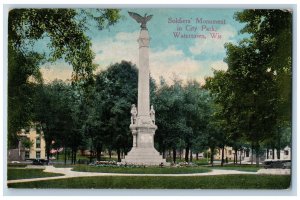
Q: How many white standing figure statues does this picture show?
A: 2